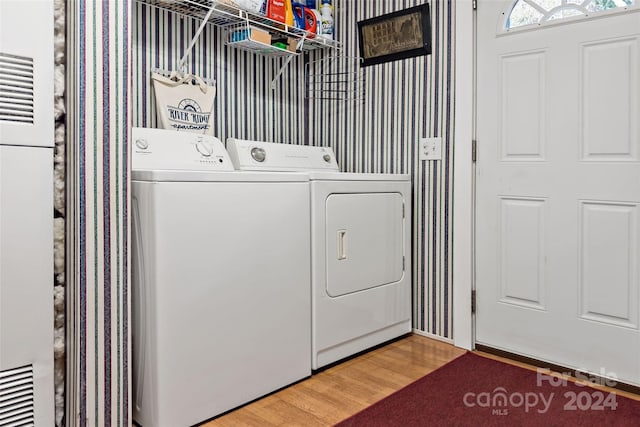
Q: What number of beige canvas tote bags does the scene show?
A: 1